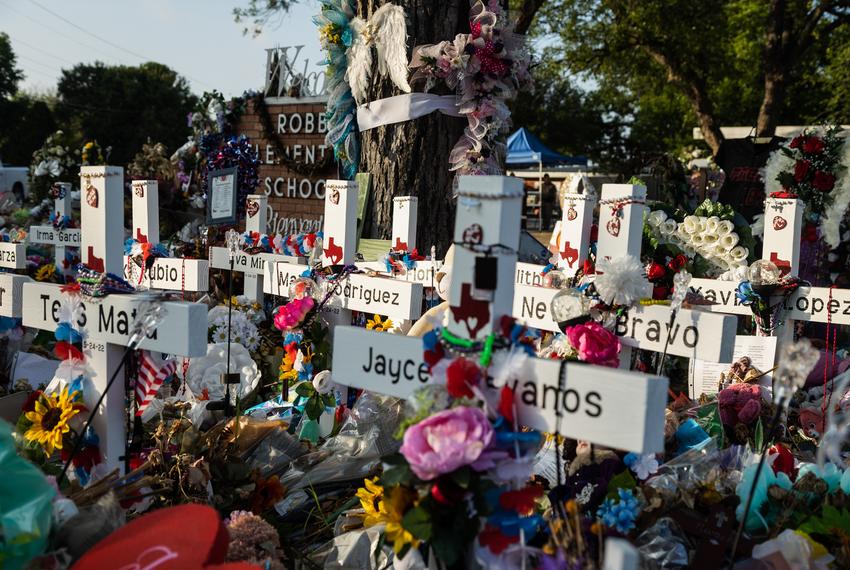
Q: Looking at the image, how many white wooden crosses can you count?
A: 12